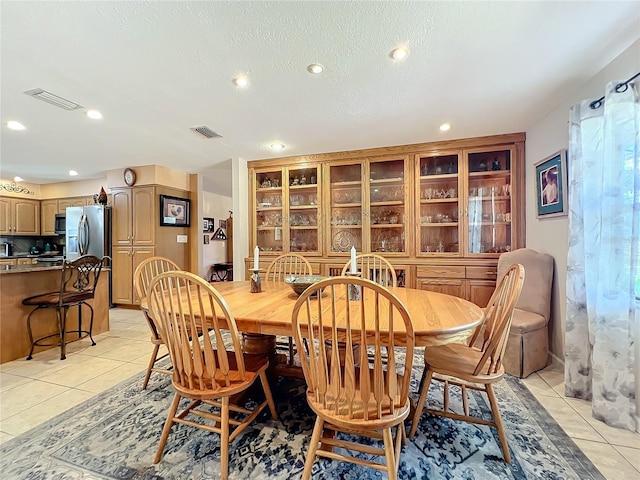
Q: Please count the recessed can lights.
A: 9